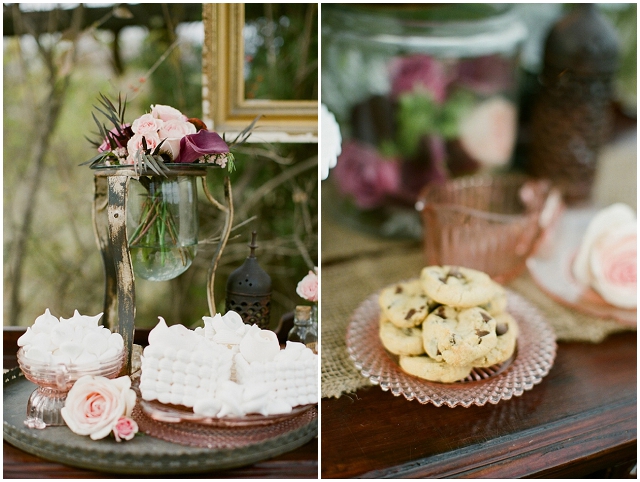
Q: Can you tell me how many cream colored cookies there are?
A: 7